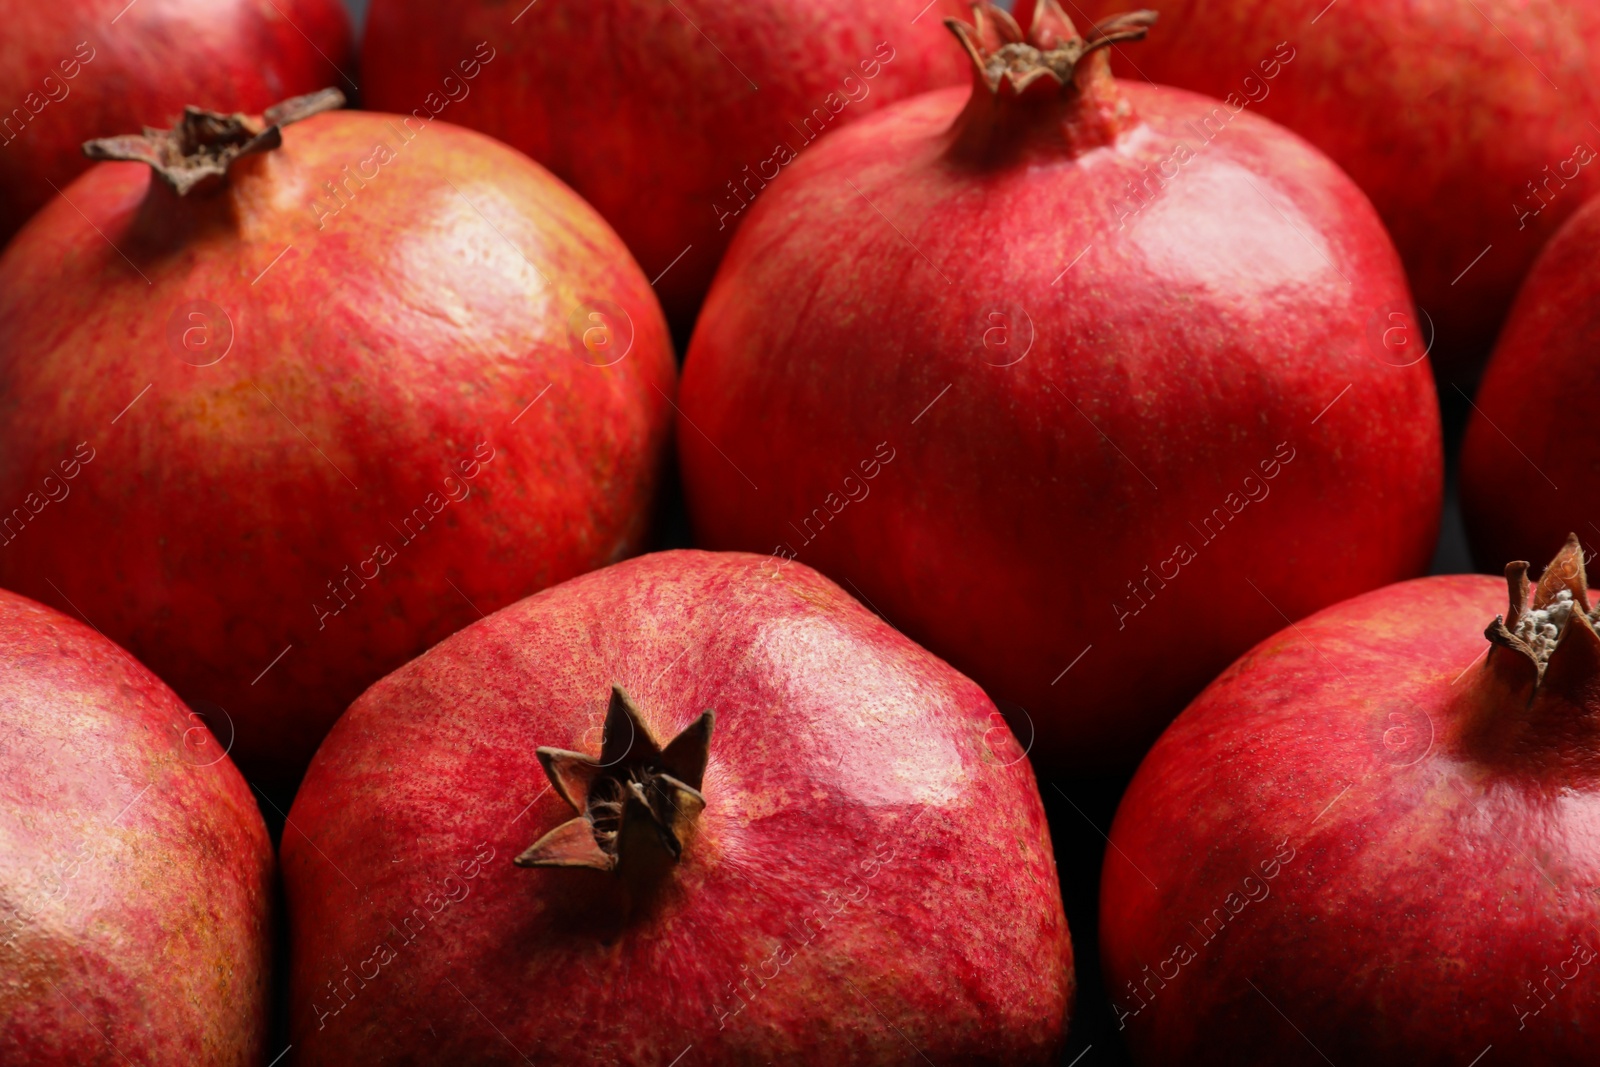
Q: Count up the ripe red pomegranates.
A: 9